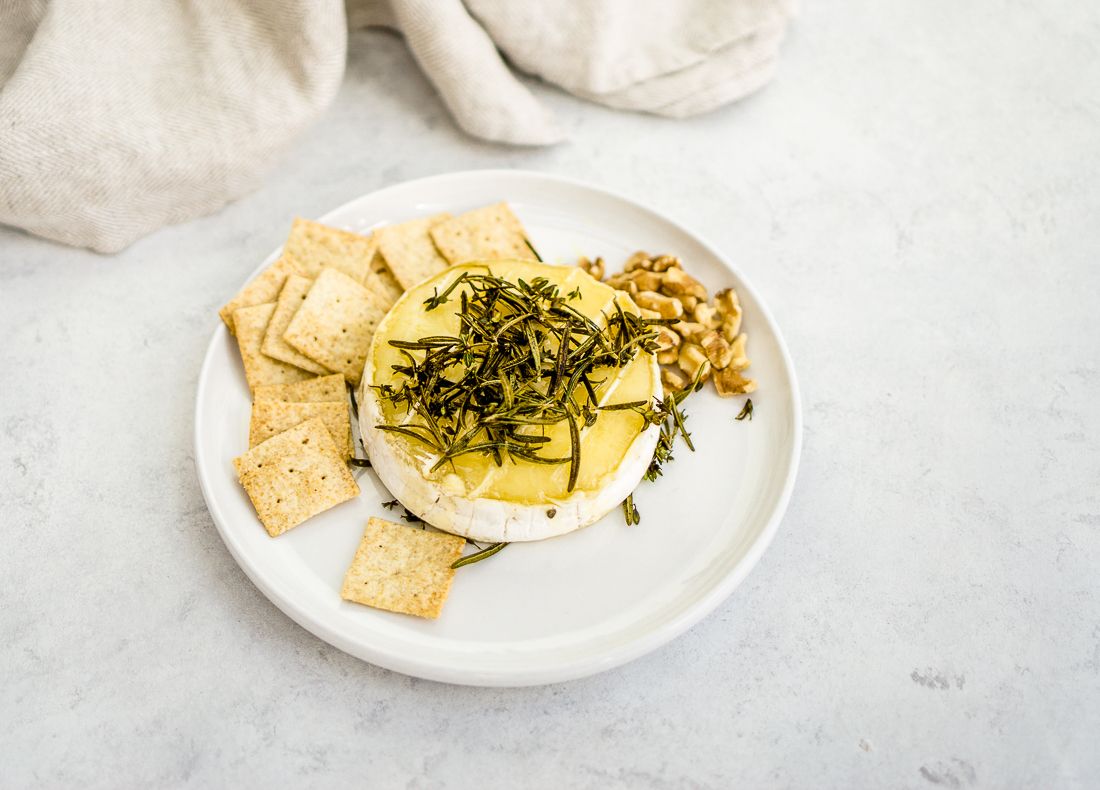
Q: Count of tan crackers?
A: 12